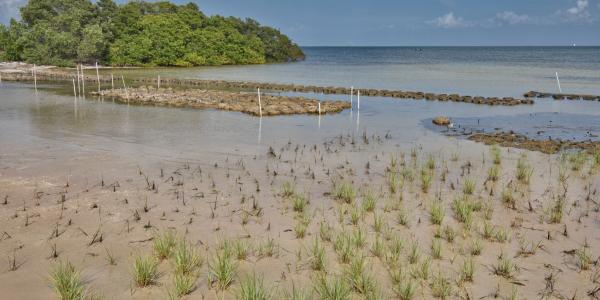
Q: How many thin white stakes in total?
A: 13